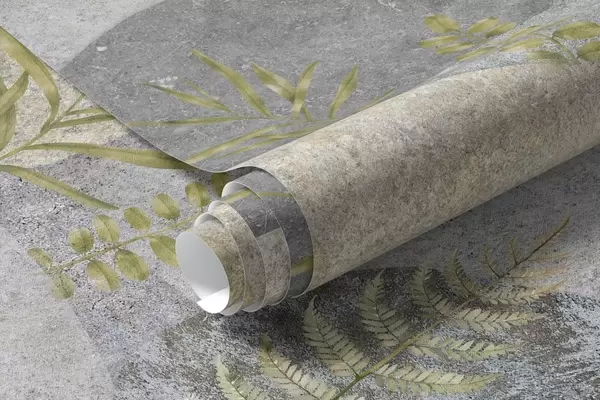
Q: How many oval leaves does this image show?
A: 11